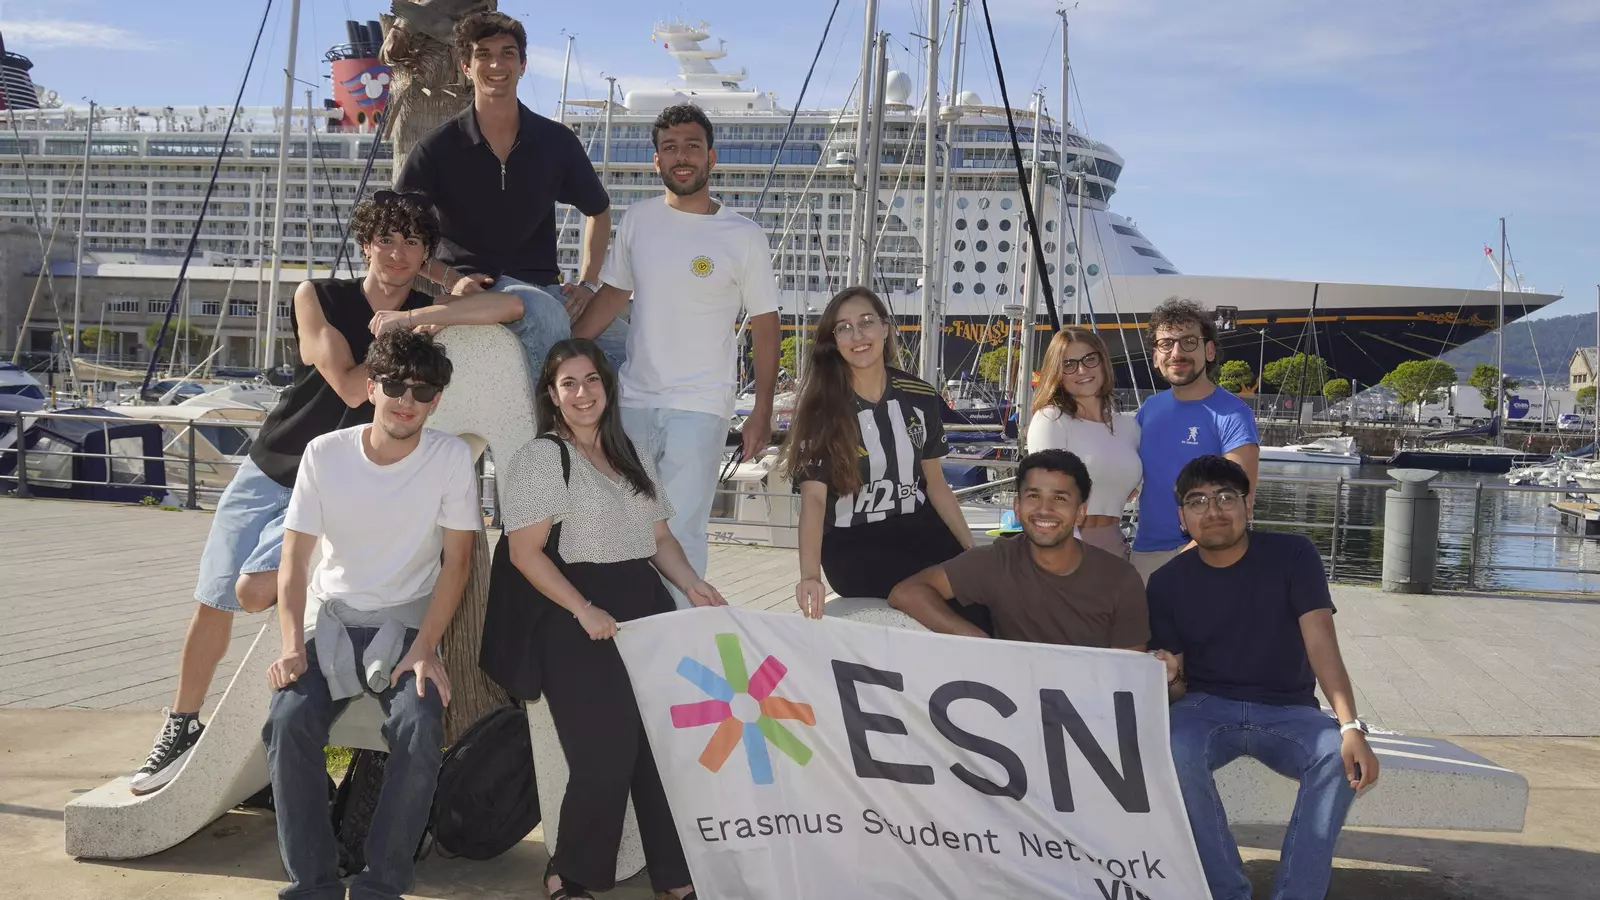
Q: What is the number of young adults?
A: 10